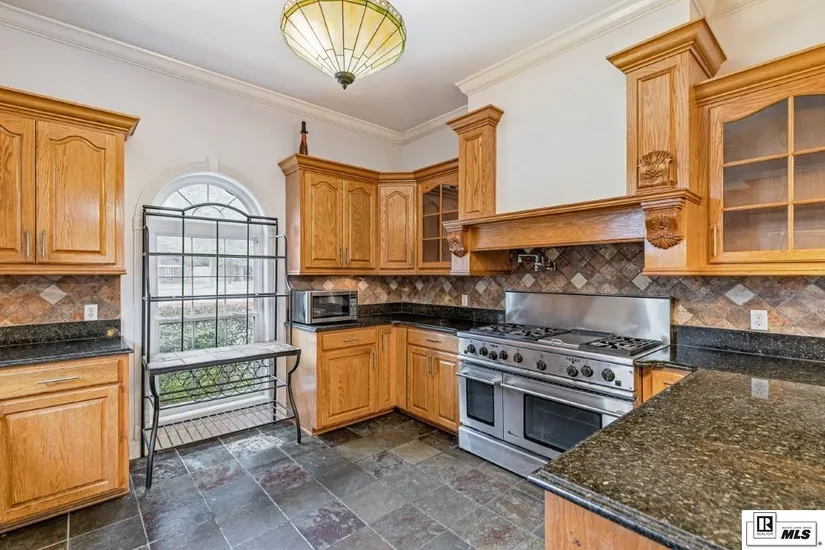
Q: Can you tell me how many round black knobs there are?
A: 9